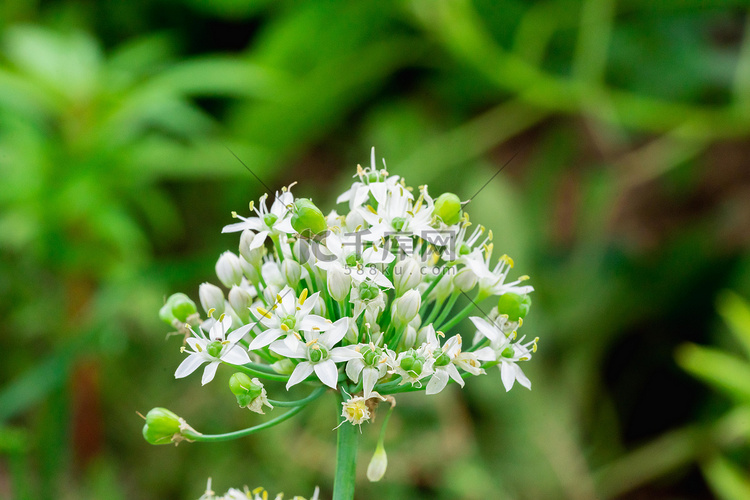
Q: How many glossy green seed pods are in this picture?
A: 6